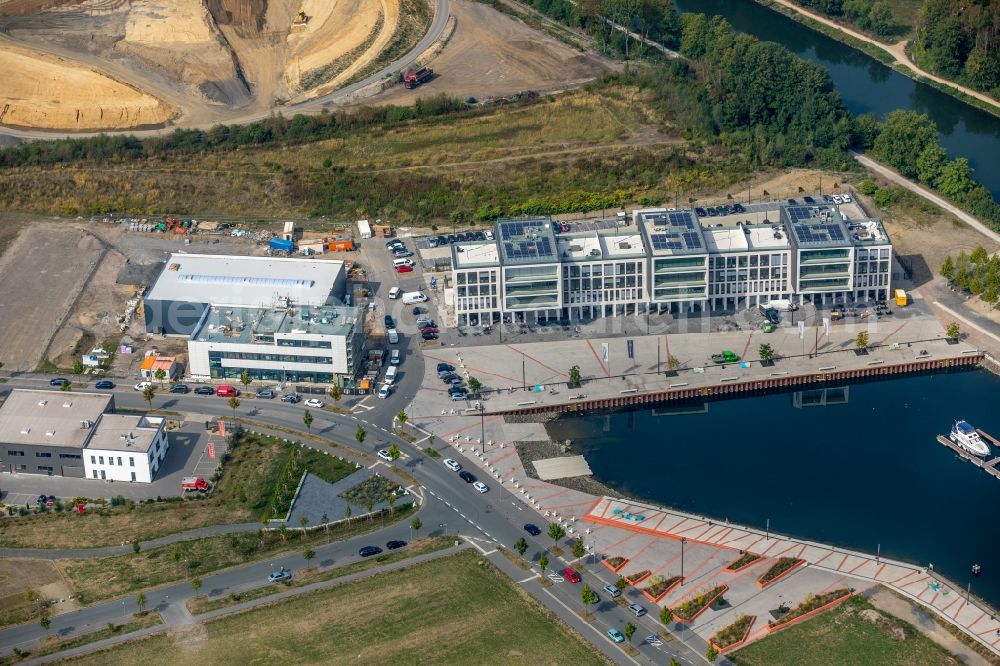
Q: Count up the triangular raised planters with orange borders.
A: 8